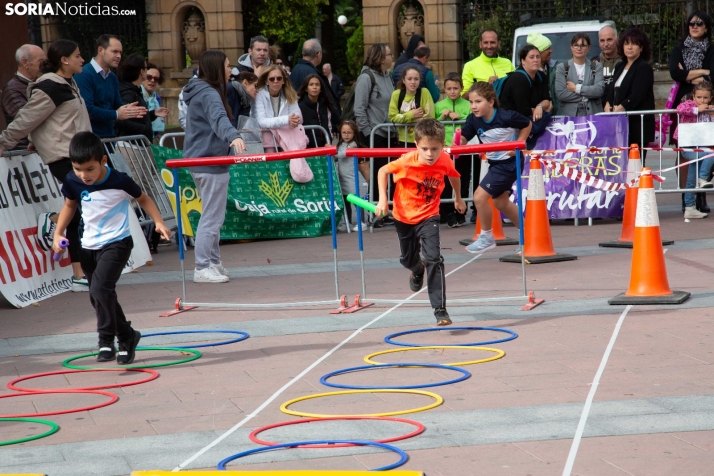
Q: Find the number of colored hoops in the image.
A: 11